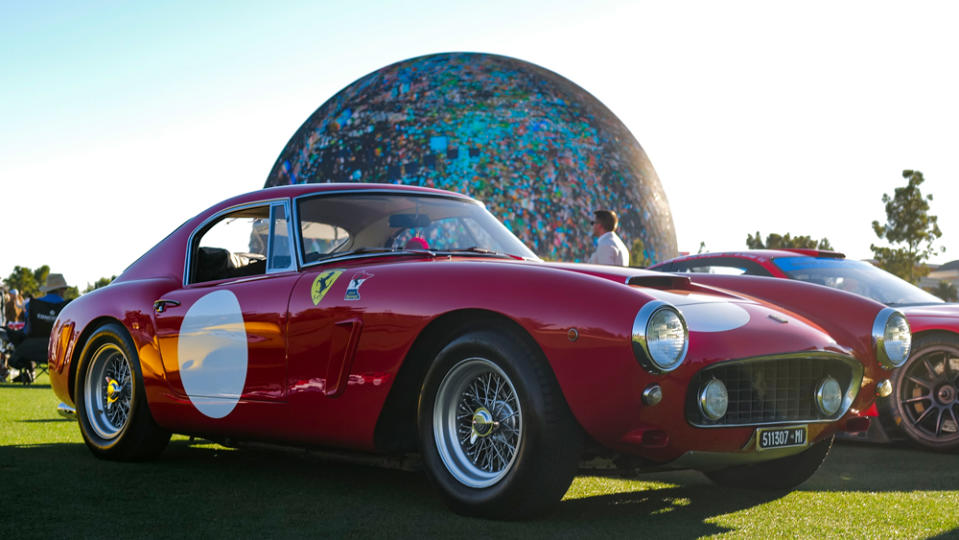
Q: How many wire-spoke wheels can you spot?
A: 2